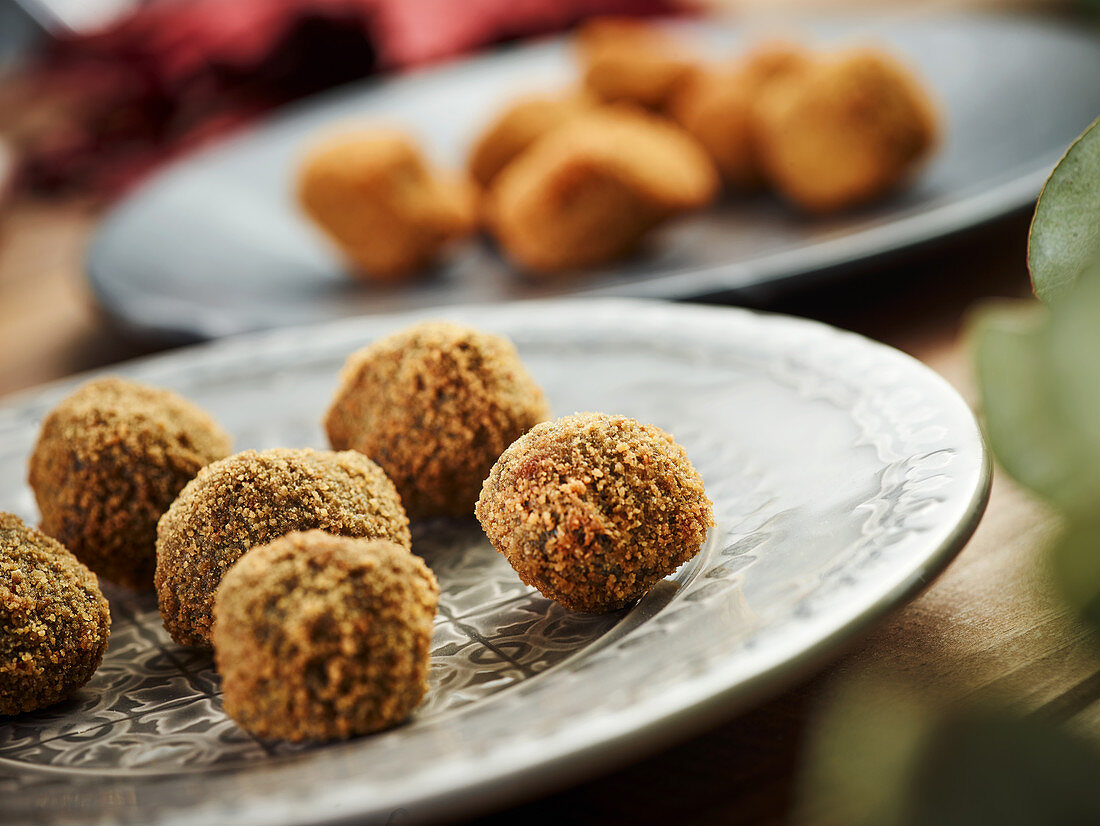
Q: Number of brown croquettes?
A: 6